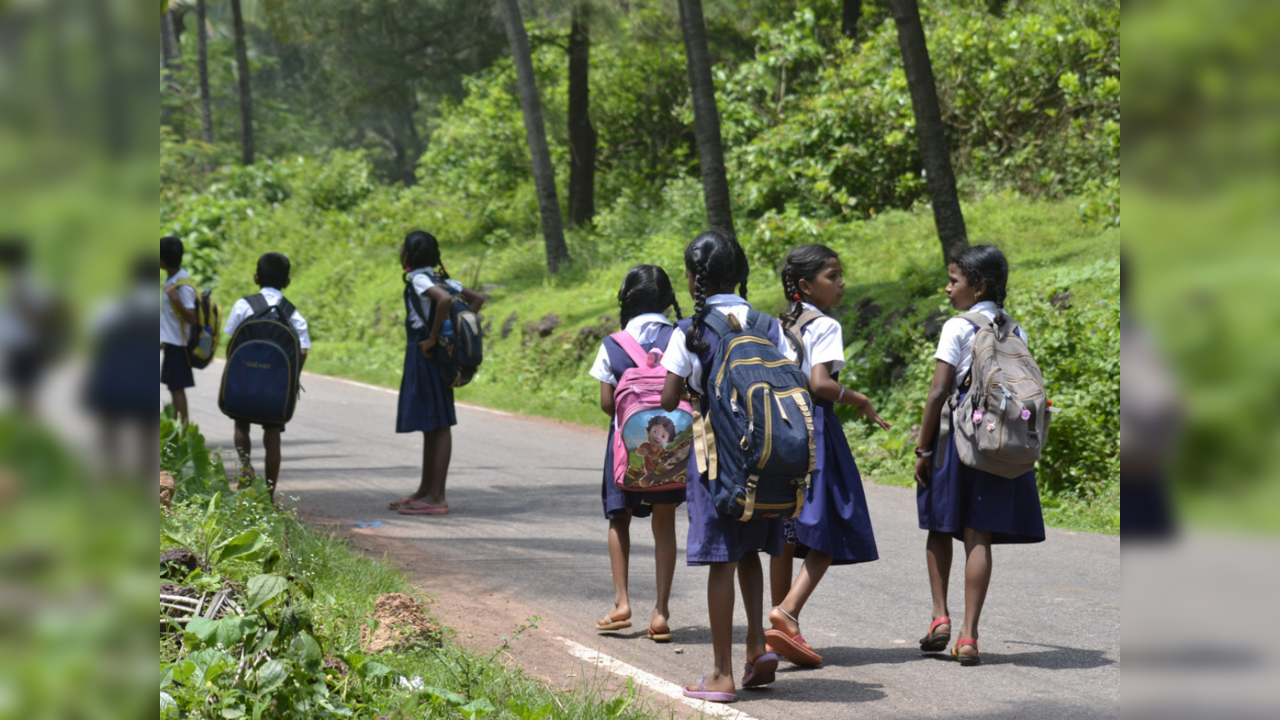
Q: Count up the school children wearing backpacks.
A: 7